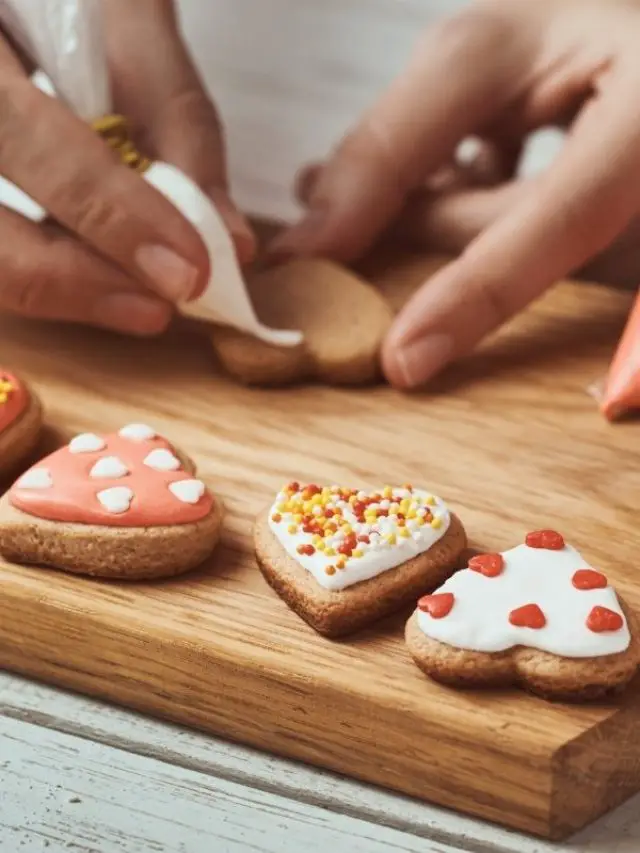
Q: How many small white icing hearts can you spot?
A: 7